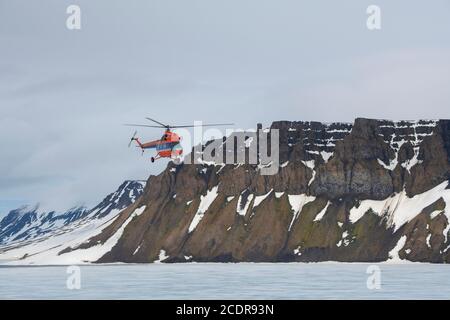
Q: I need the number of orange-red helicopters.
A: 1